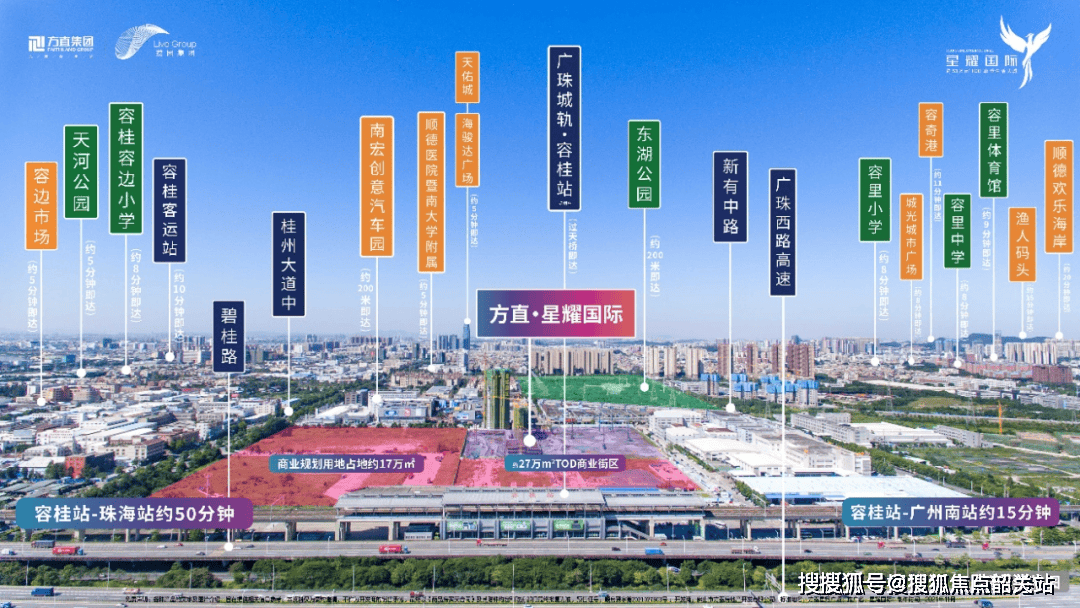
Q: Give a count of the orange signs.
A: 9